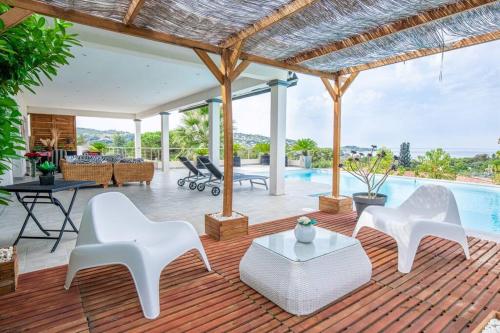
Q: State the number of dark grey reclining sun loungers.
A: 2